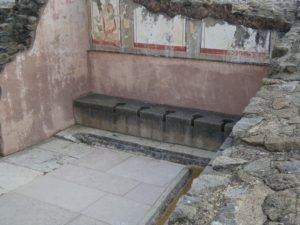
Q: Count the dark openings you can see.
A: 5